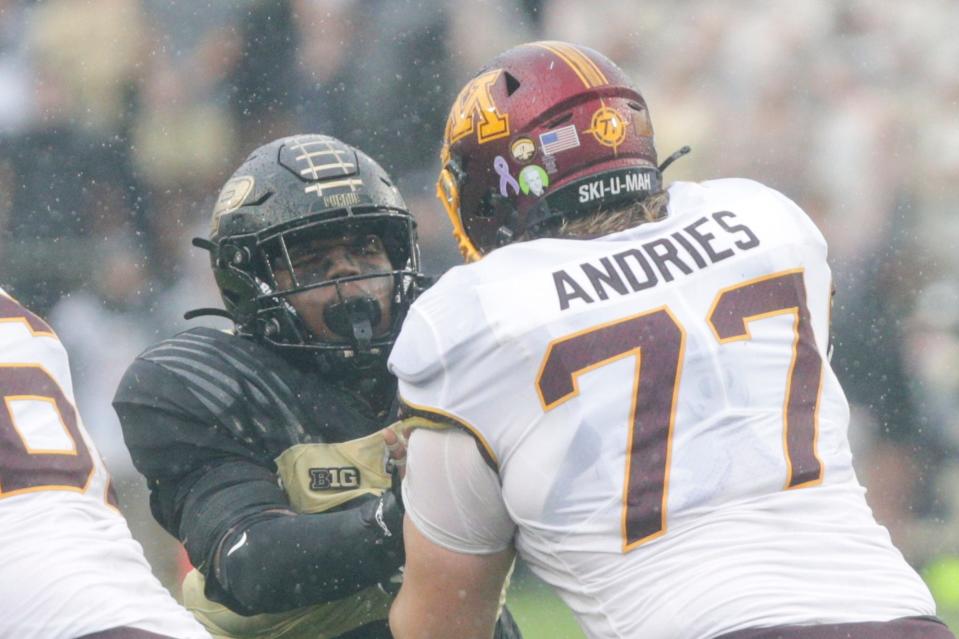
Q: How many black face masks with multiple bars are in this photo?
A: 1